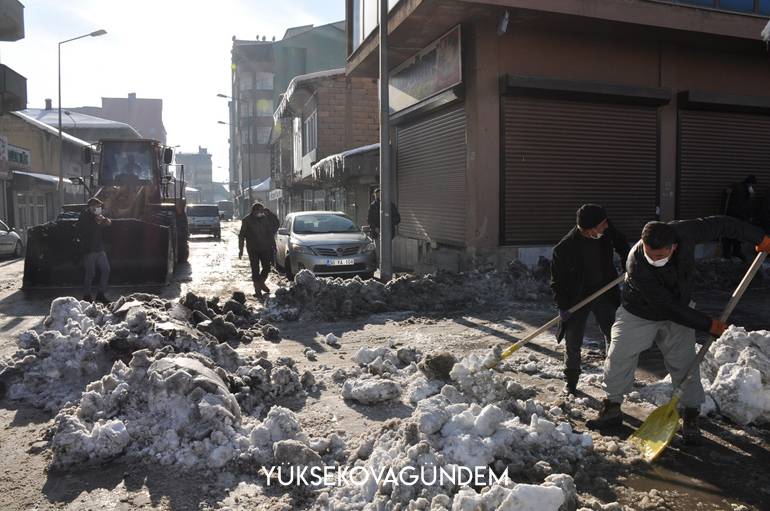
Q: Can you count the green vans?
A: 0